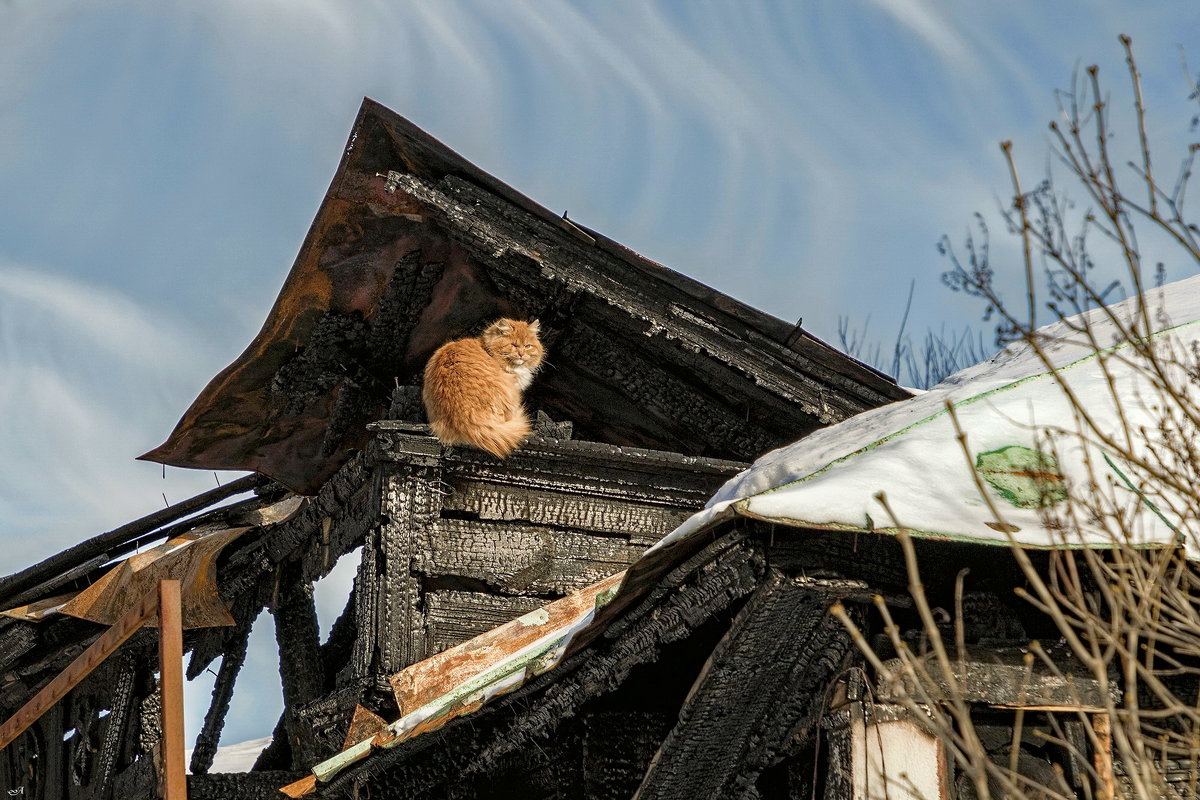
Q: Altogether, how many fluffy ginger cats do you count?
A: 1